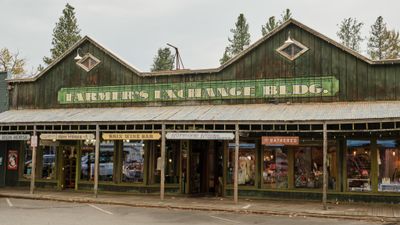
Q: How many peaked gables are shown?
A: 2